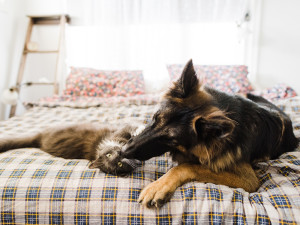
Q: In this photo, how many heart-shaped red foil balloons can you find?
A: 0